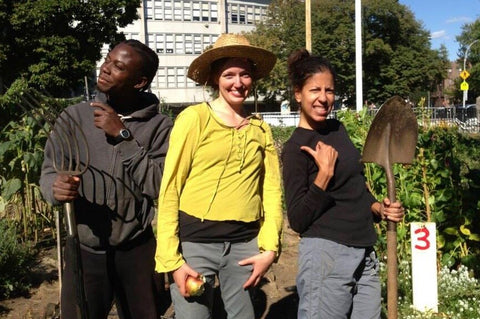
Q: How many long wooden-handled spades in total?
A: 1